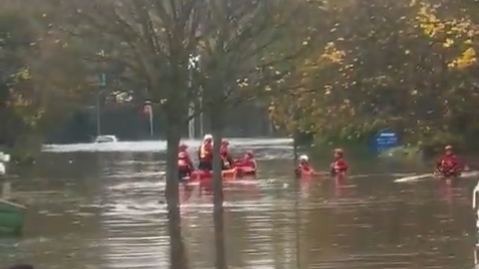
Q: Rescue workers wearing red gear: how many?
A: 7